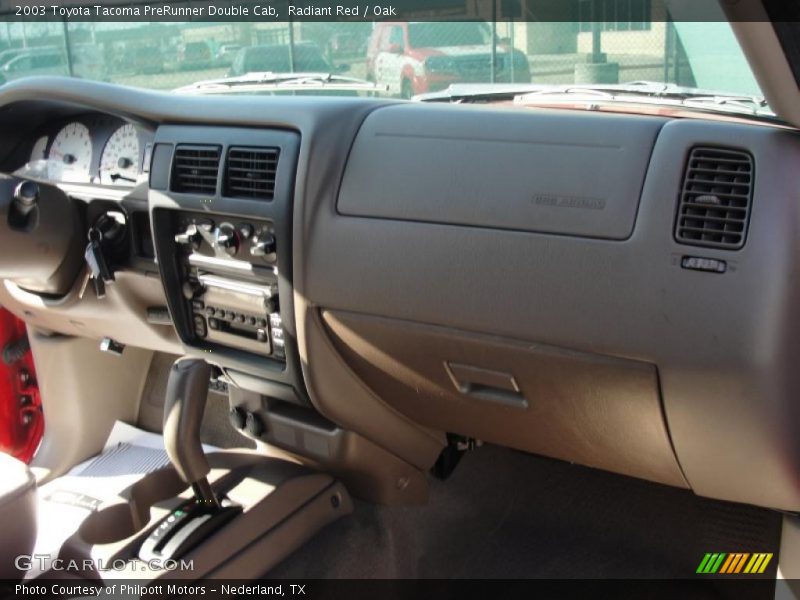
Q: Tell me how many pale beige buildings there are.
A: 1